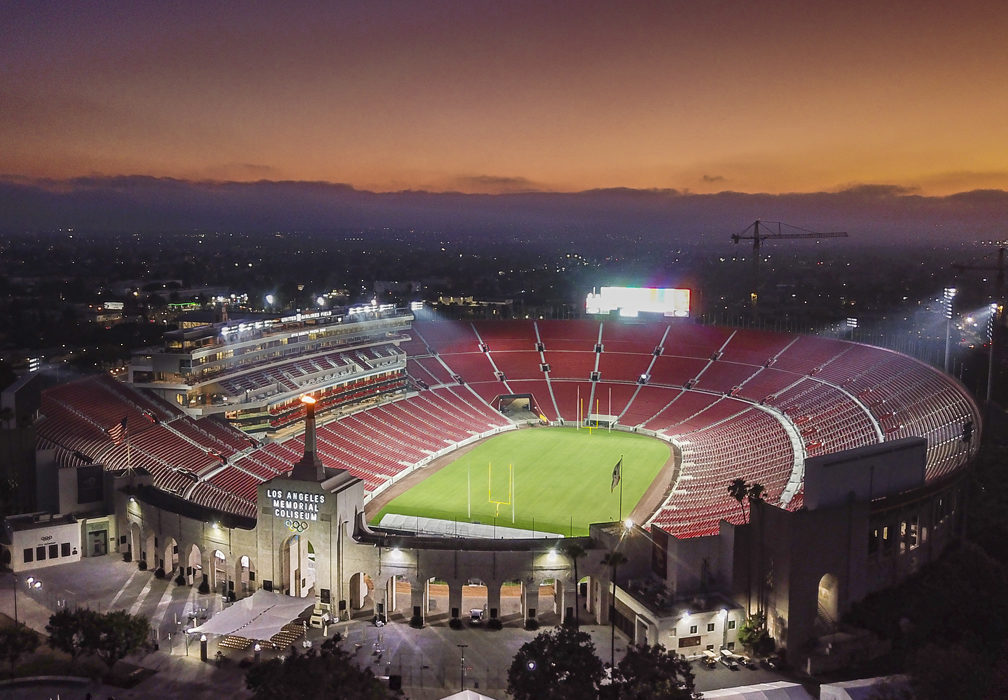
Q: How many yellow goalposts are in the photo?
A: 2